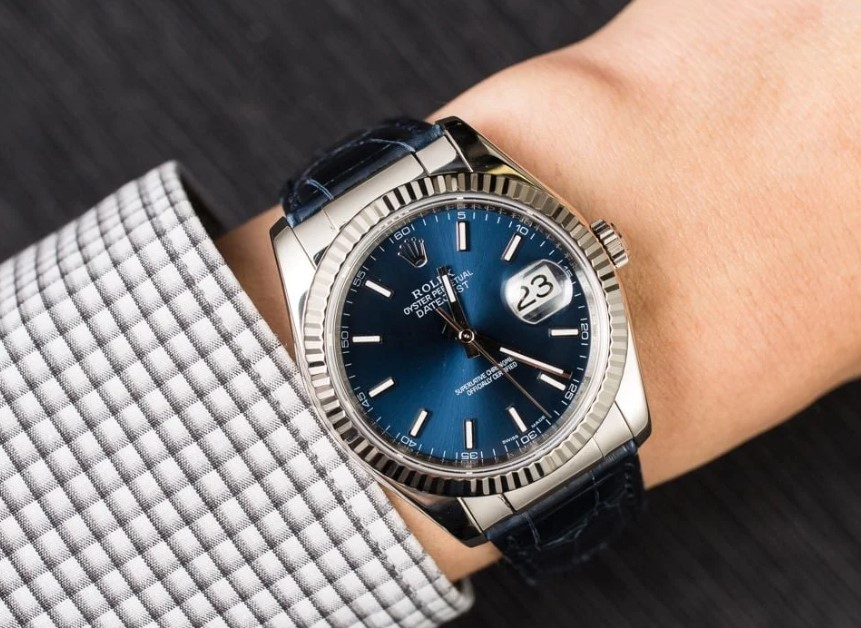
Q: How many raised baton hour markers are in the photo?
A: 10